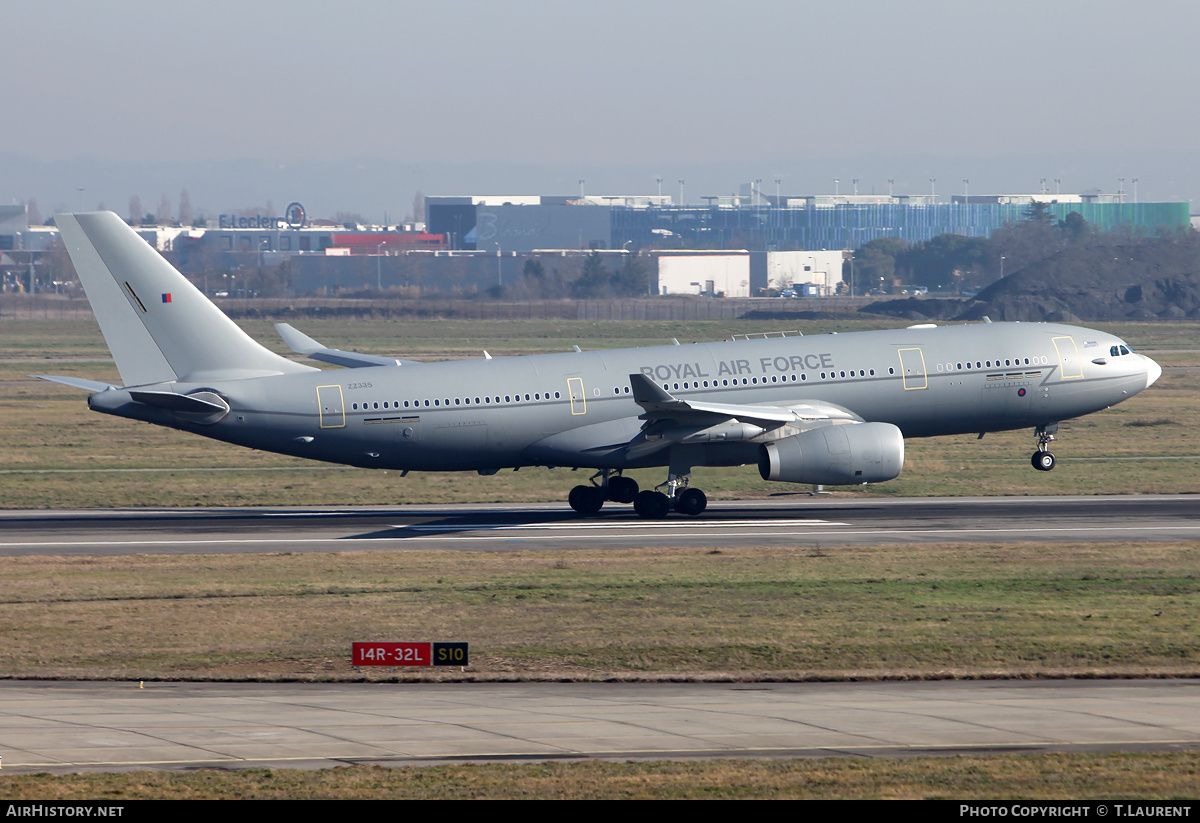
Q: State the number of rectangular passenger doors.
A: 4